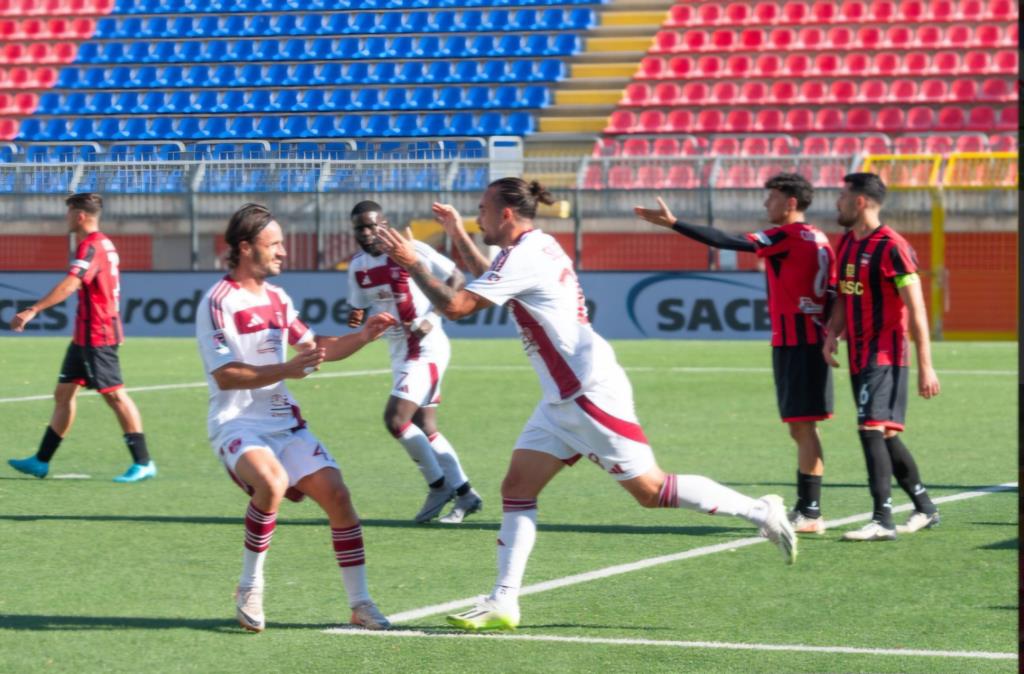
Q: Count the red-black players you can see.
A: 3